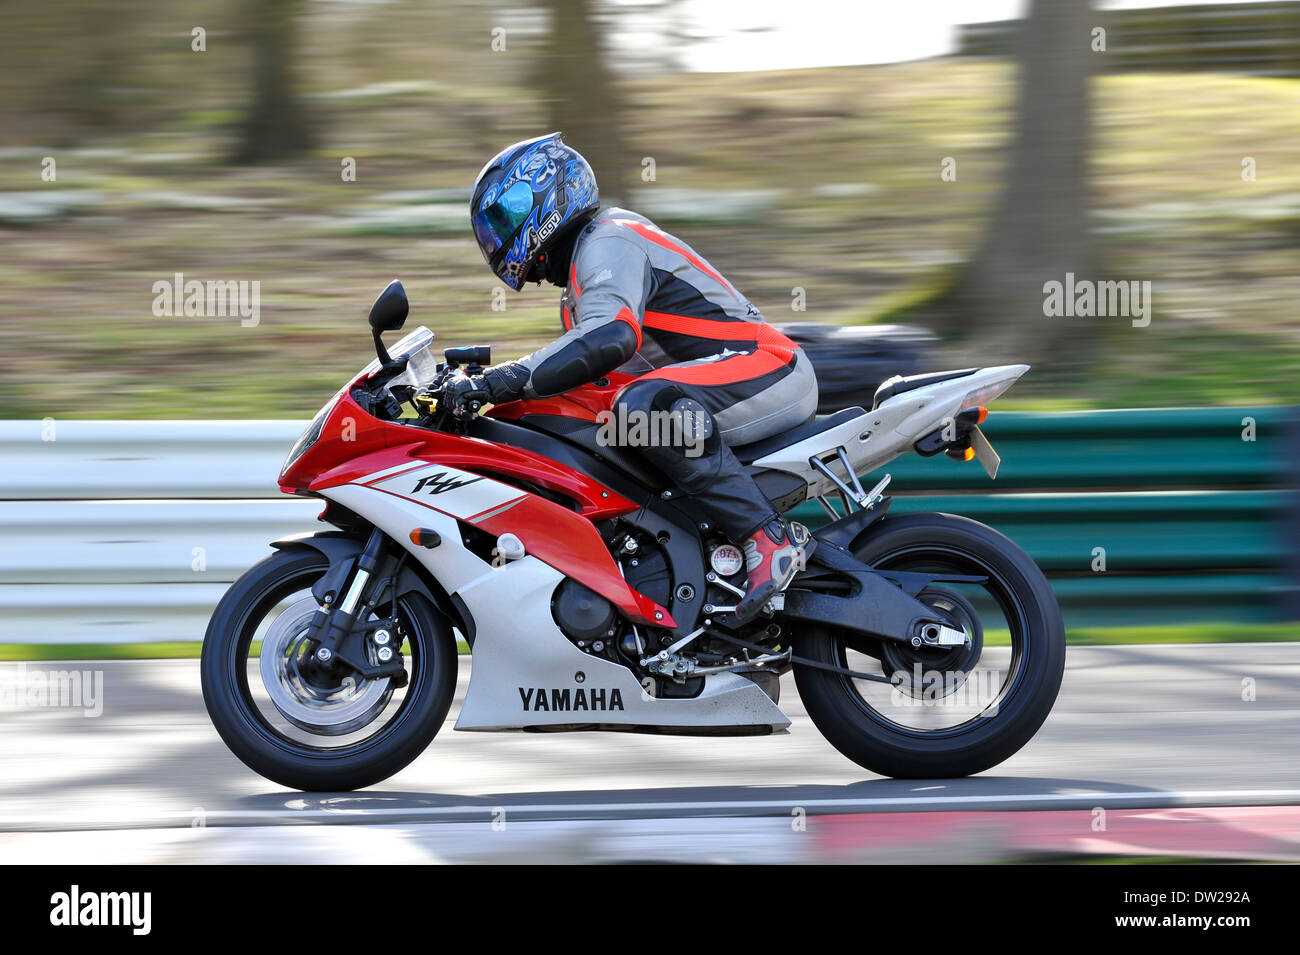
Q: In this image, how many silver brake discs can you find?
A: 1